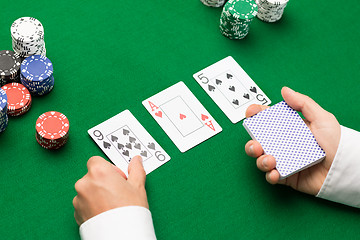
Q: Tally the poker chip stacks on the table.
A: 9